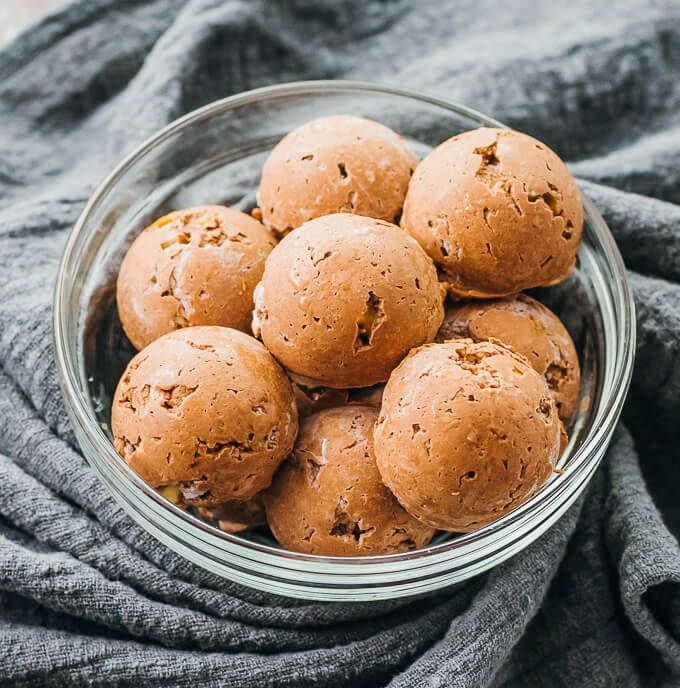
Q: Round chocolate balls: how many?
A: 8